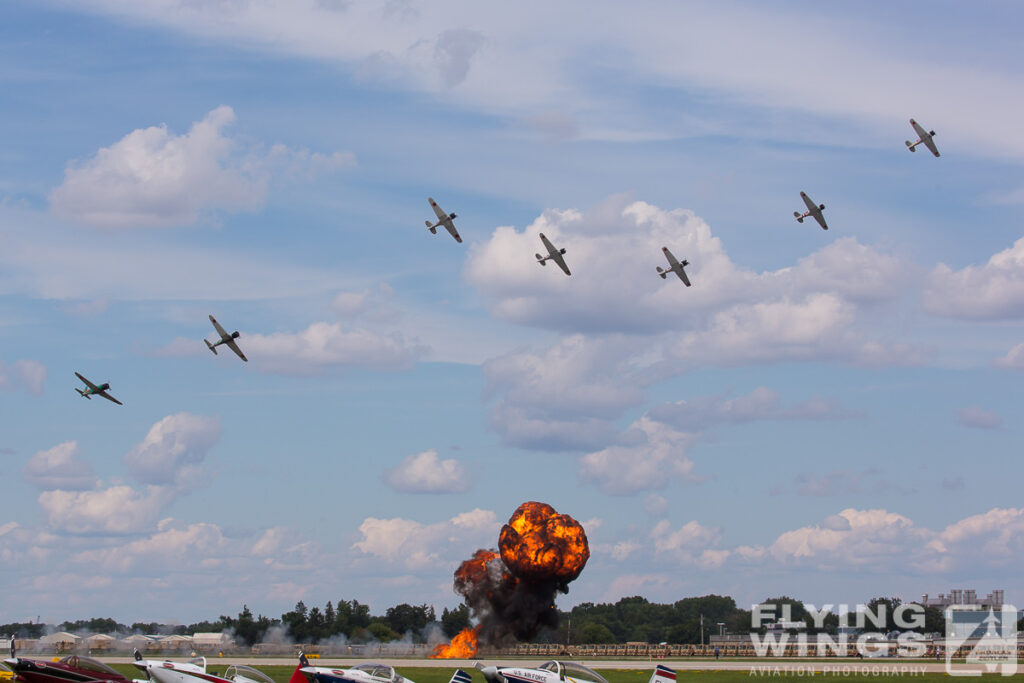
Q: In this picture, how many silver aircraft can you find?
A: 6